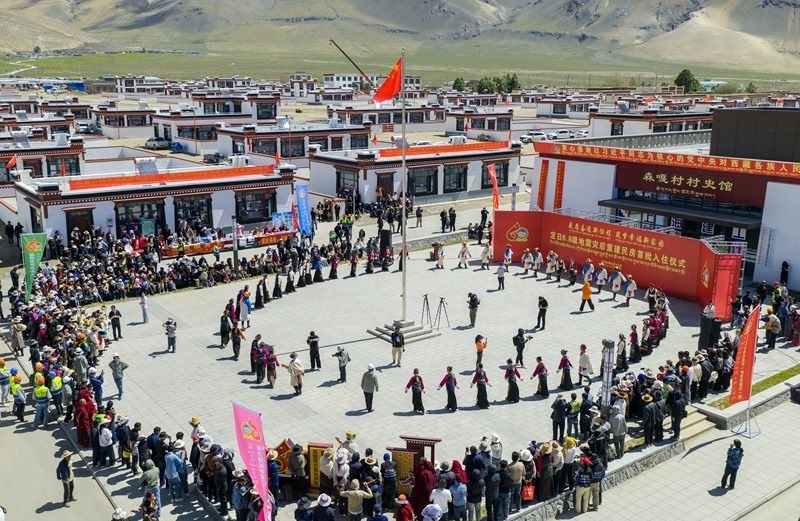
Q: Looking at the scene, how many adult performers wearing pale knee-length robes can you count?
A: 14